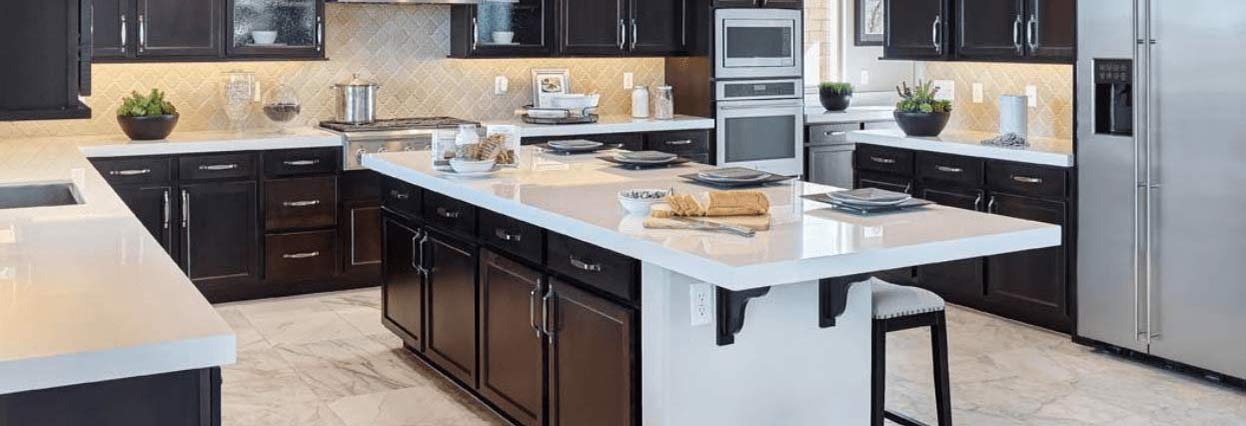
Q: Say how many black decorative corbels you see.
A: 2